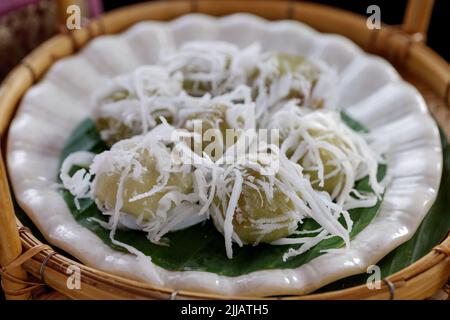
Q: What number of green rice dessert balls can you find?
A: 7